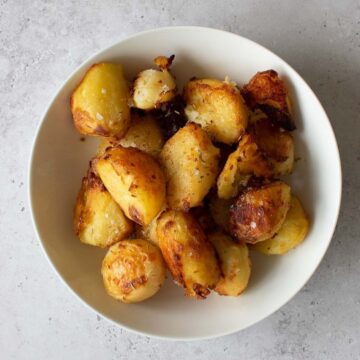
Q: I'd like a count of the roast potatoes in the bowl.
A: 15